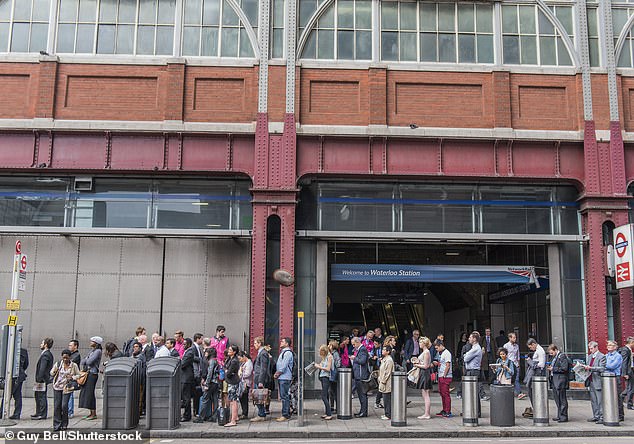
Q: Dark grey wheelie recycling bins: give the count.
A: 2